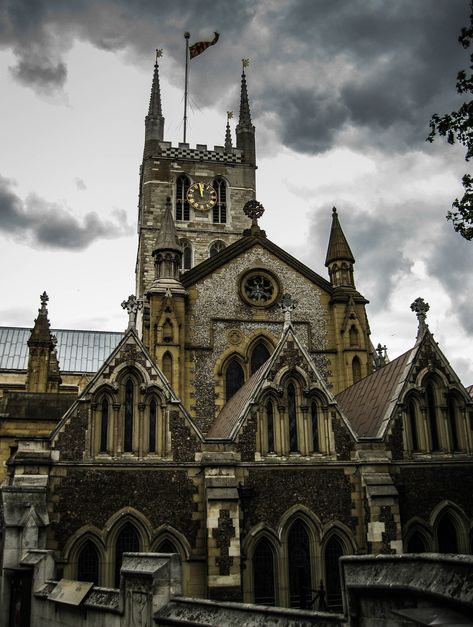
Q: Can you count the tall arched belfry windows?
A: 2